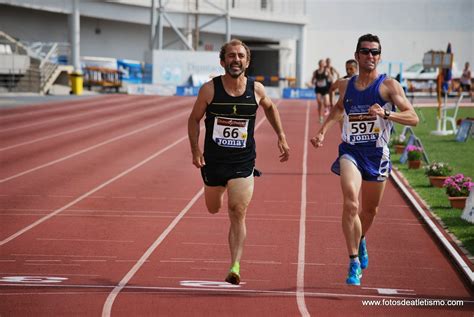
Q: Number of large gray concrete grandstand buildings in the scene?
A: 1